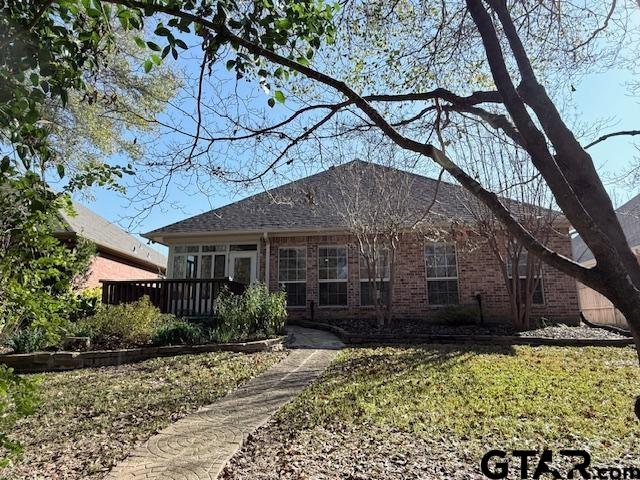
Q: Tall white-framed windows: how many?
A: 5